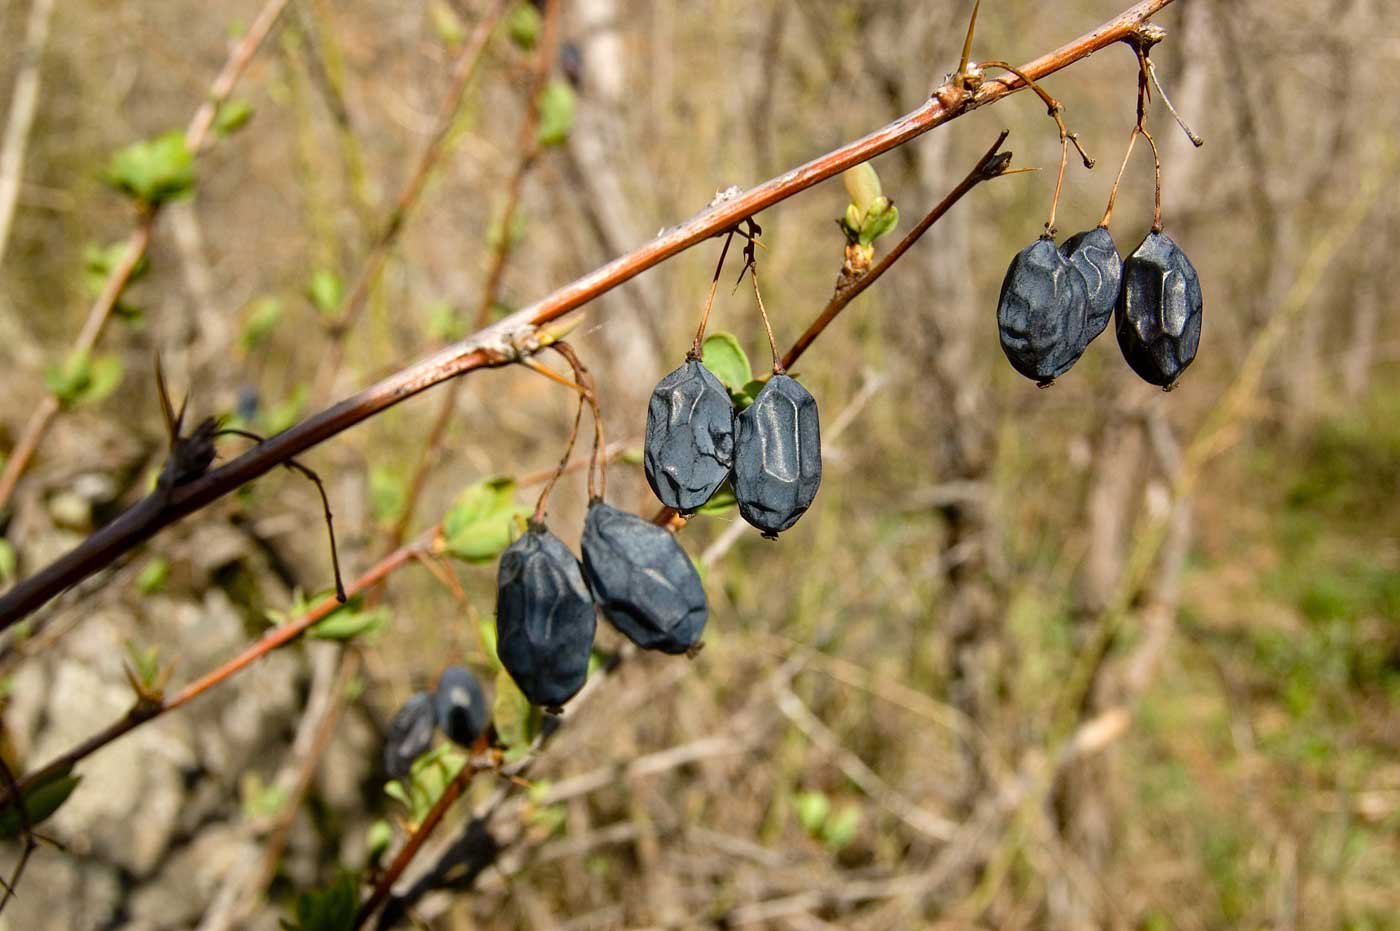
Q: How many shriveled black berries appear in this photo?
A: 9